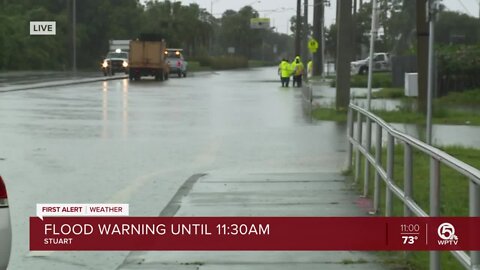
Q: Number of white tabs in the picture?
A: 2